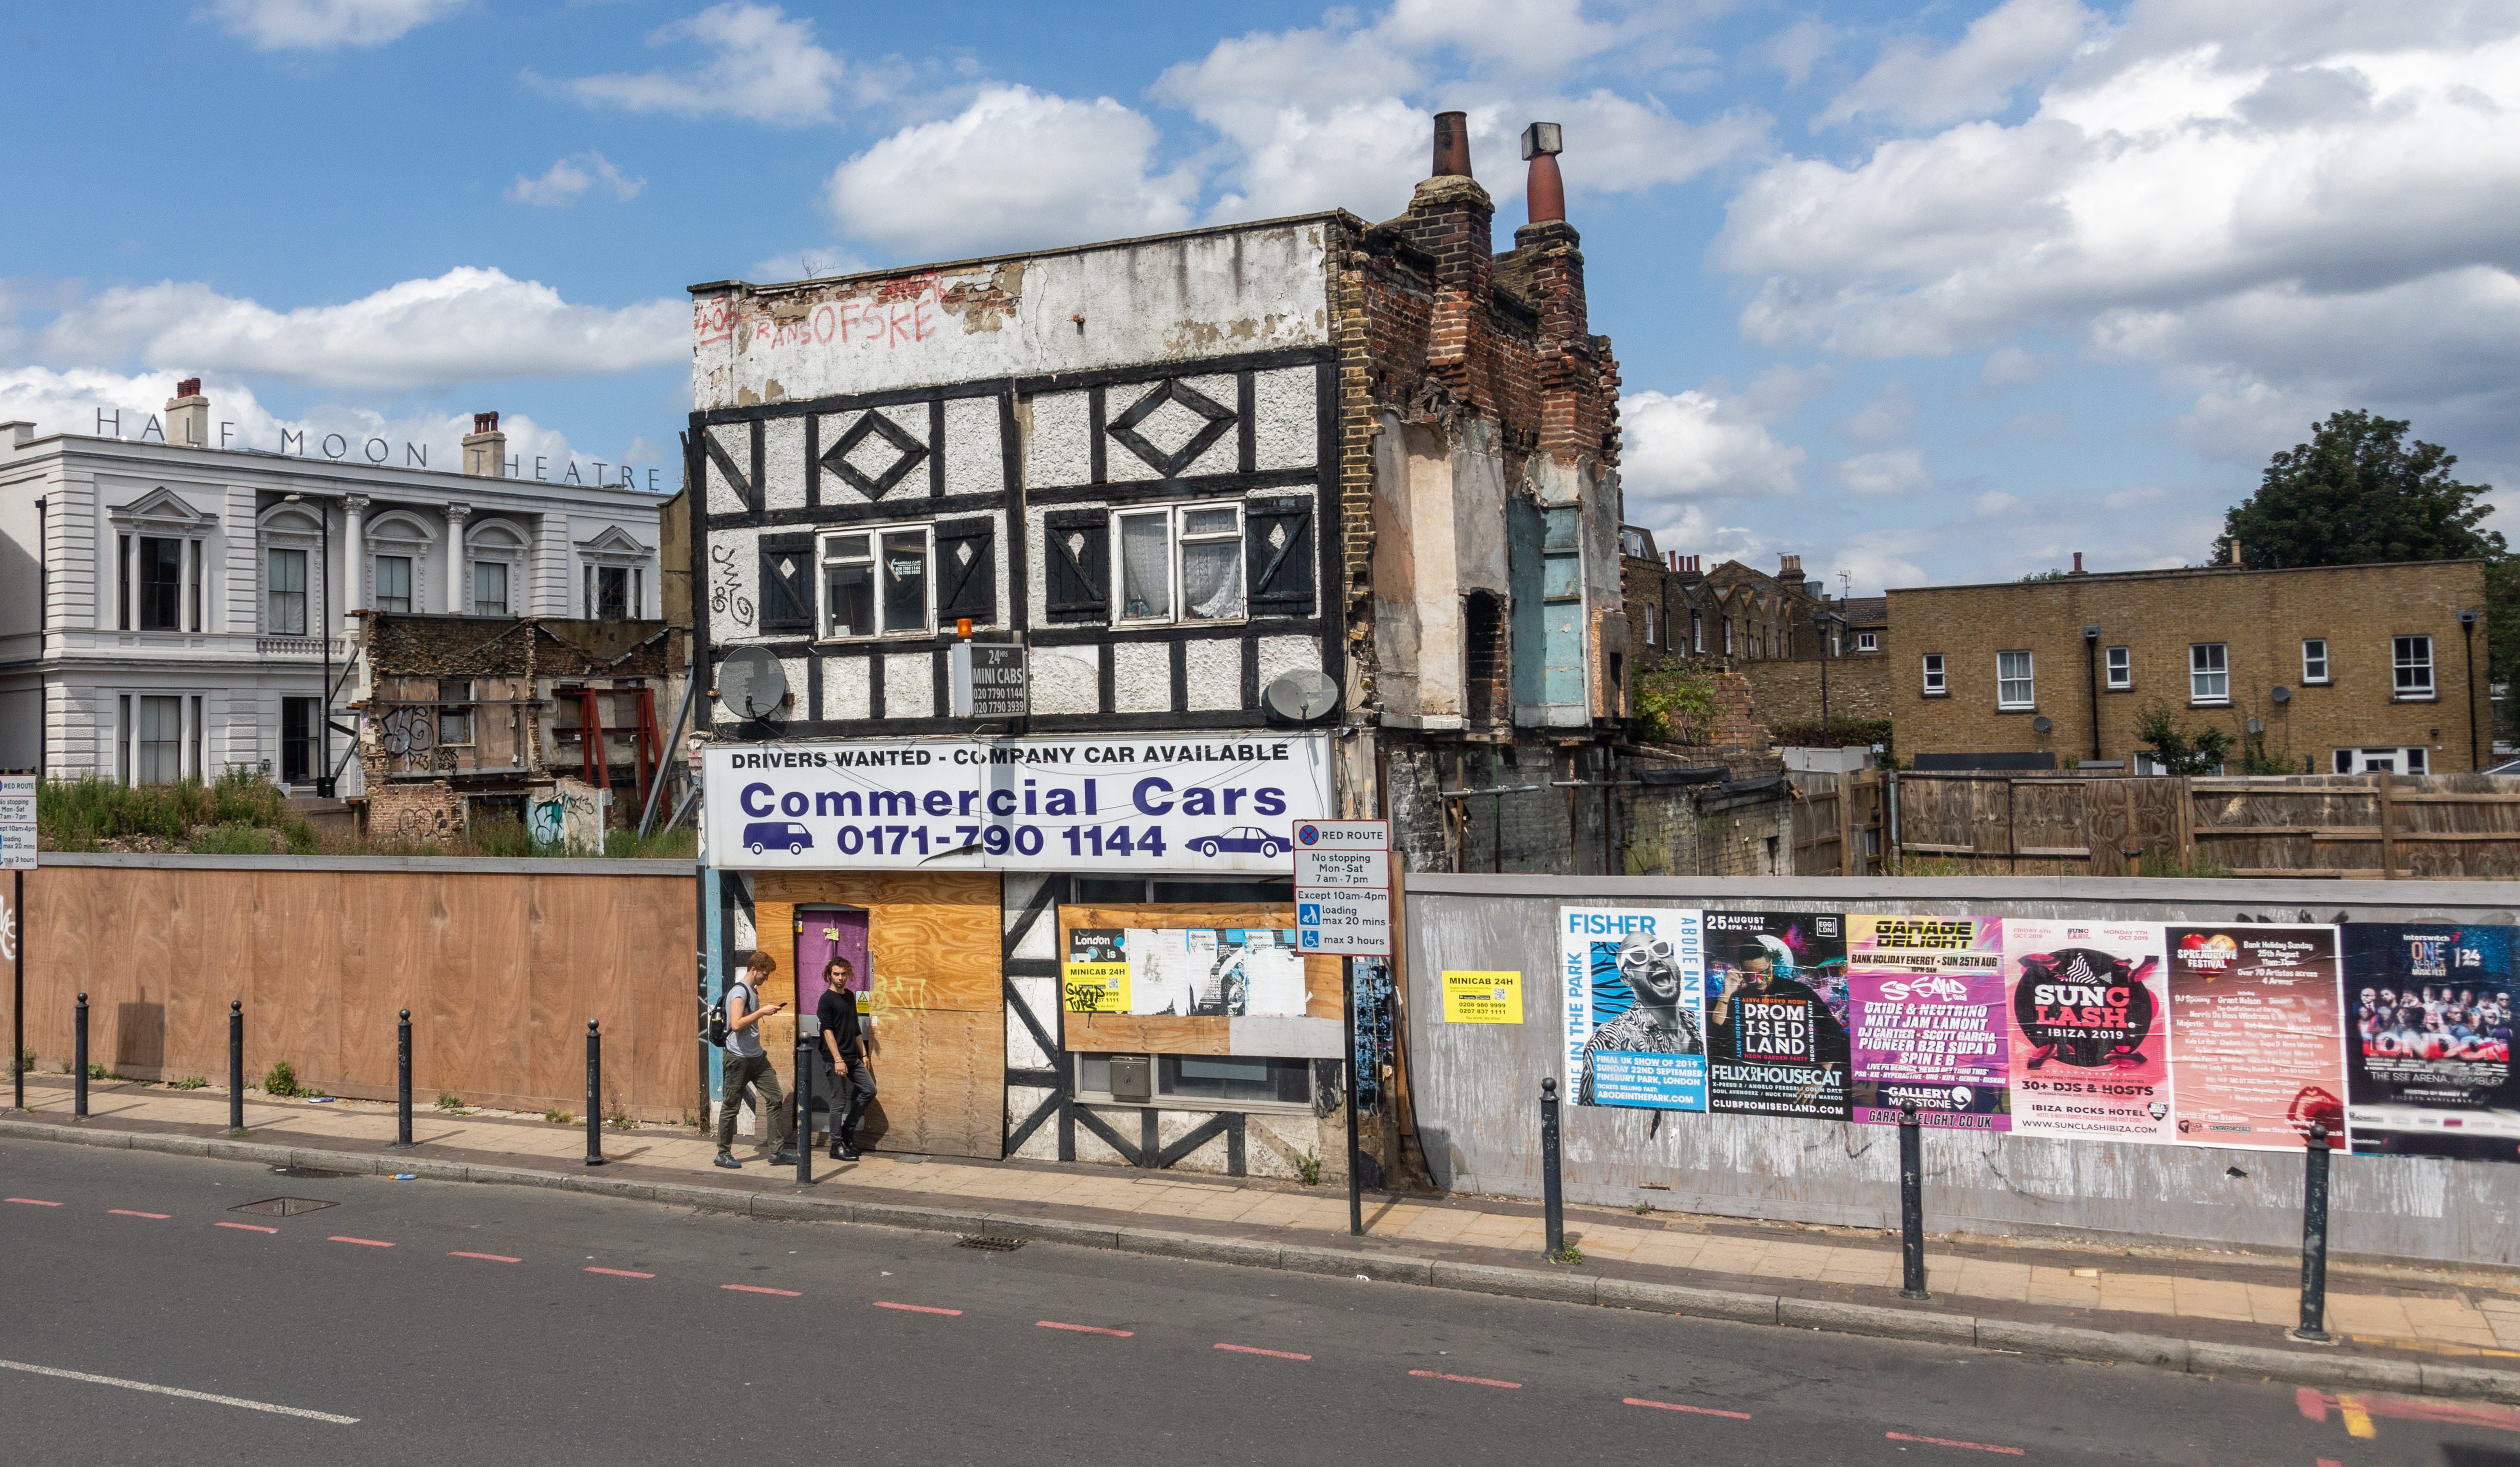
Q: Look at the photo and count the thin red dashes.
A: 13